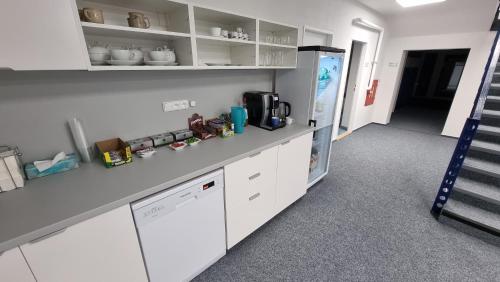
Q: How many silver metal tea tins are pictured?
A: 3